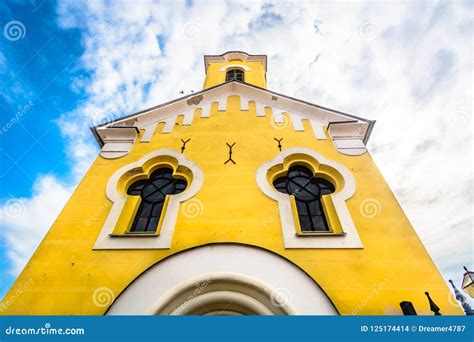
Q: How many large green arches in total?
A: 0